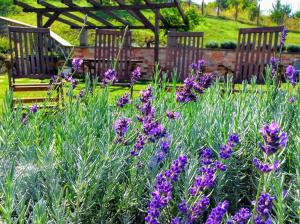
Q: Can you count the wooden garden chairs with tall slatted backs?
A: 4